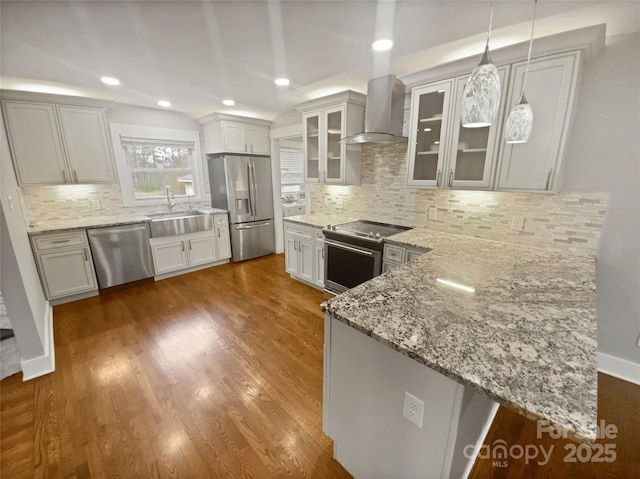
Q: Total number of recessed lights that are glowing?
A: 5